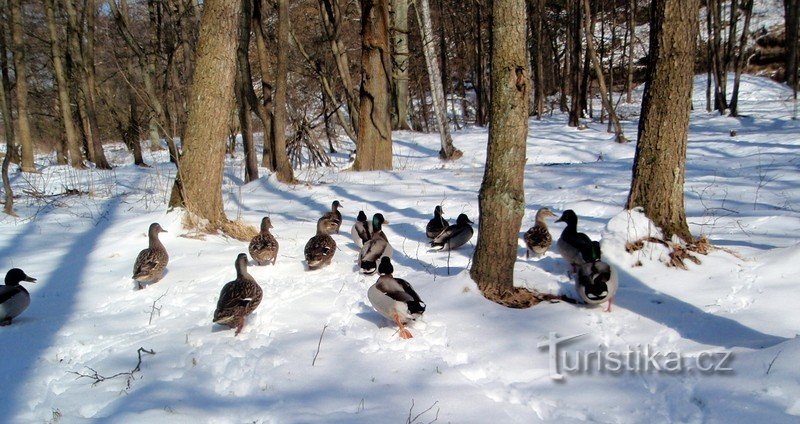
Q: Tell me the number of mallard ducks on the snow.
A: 14